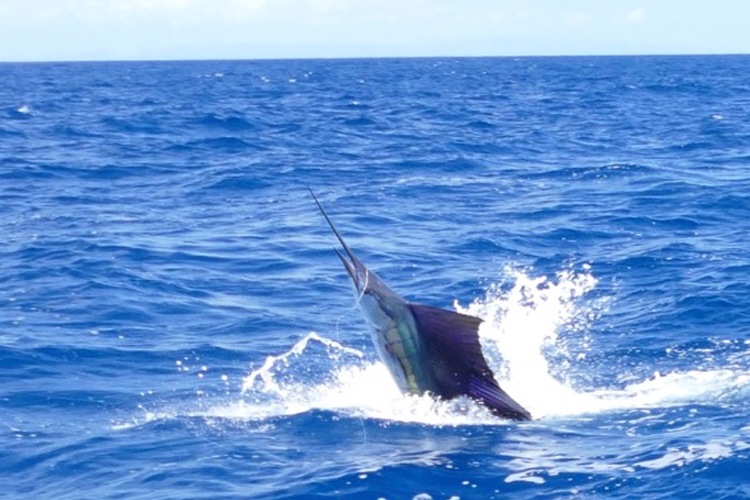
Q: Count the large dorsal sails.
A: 1